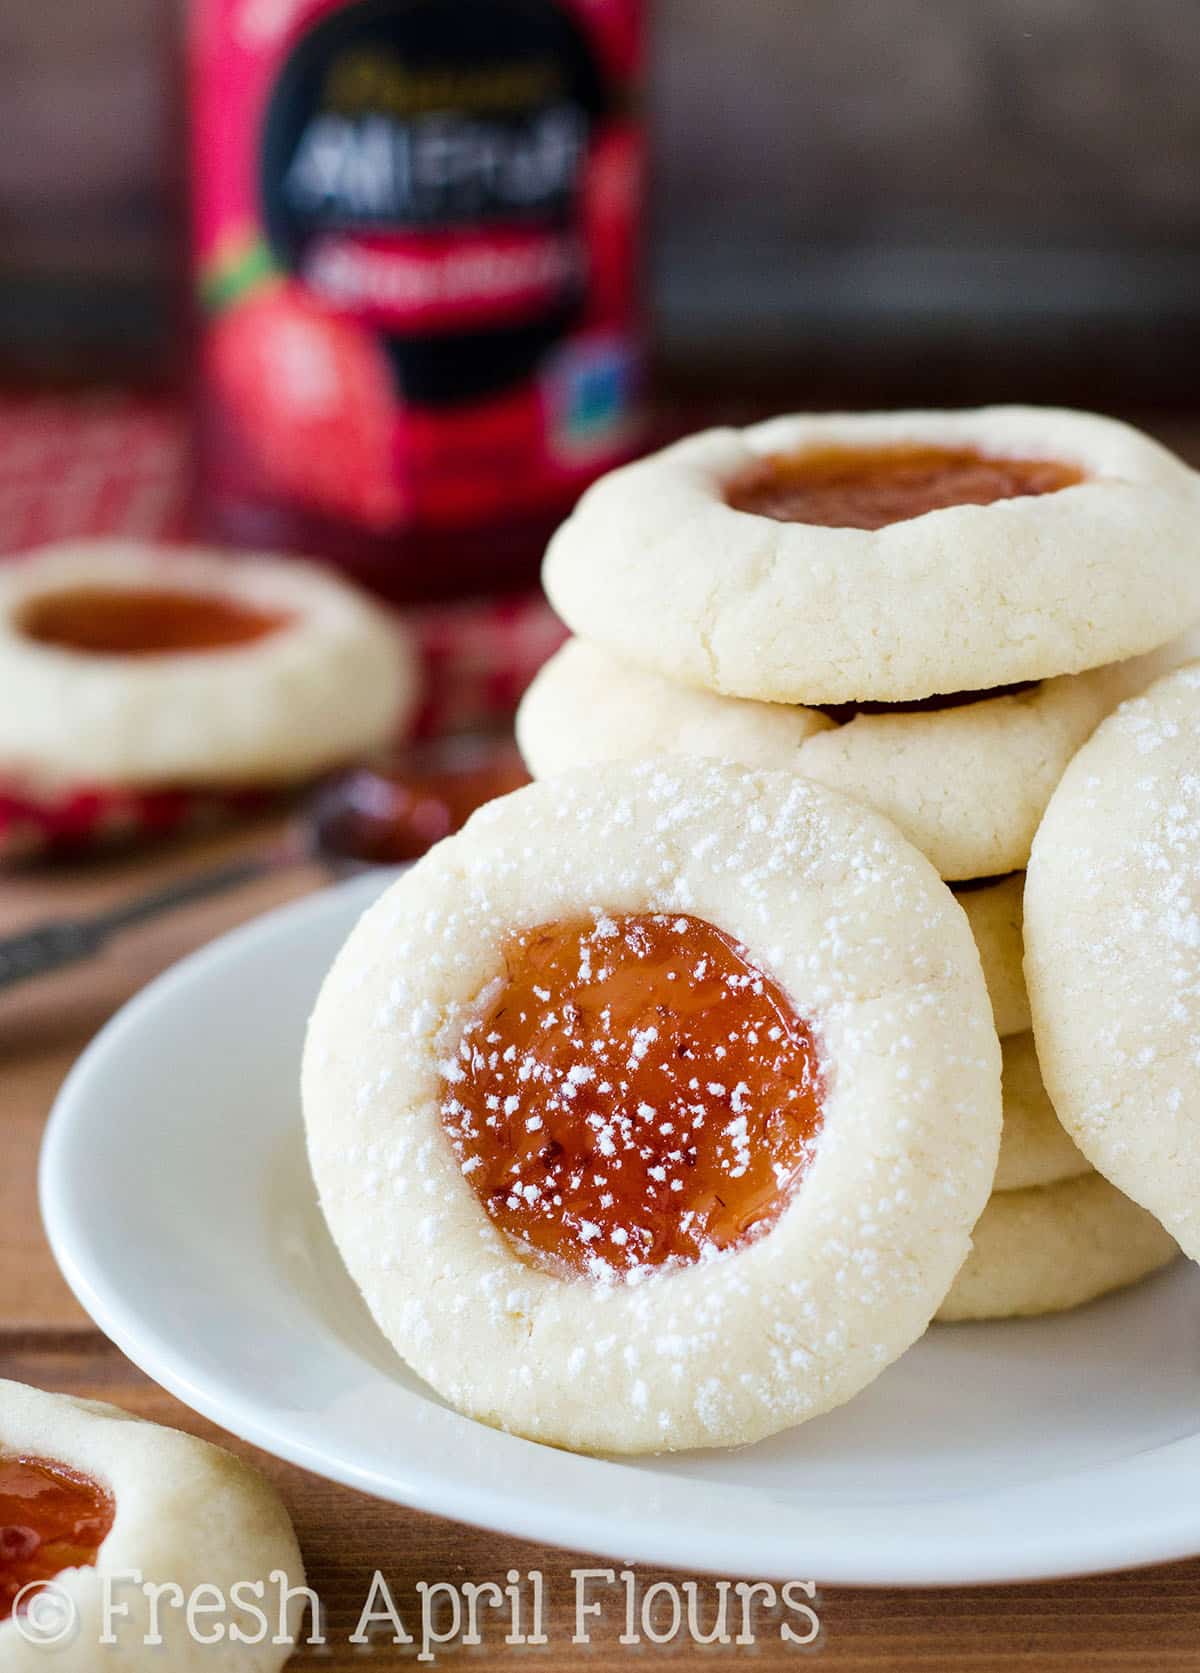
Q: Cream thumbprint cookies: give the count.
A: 9